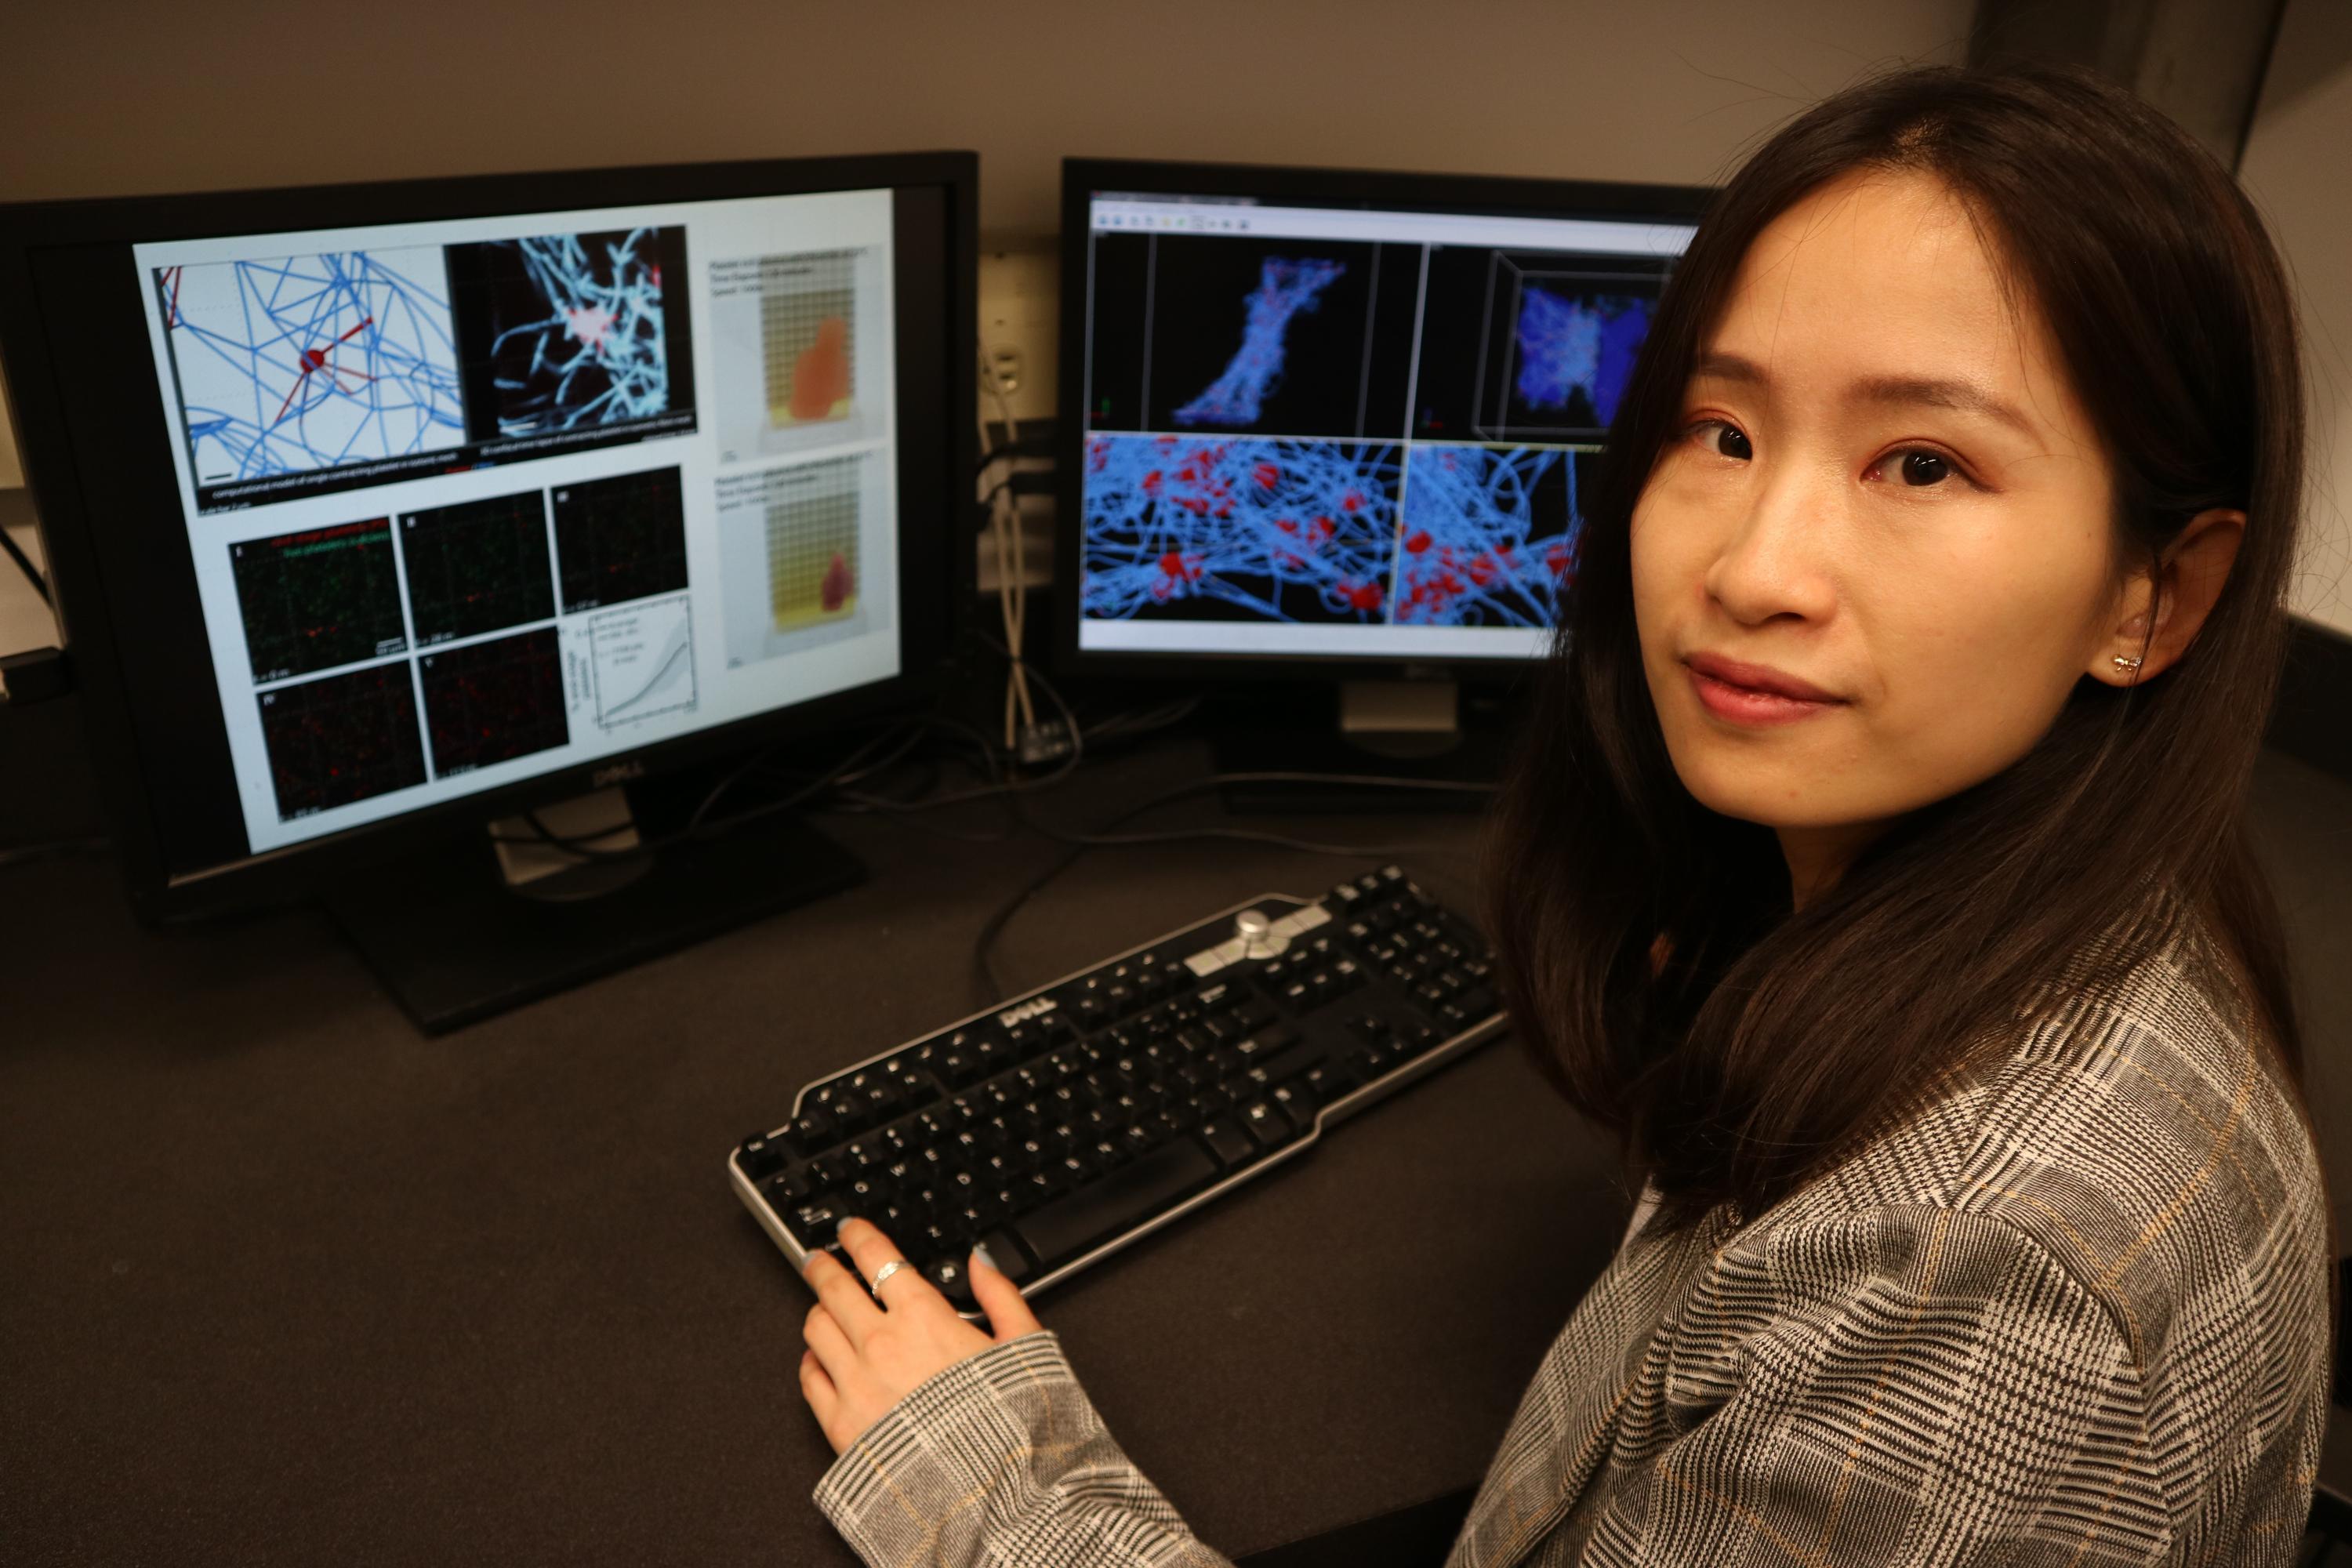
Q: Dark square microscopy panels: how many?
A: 5